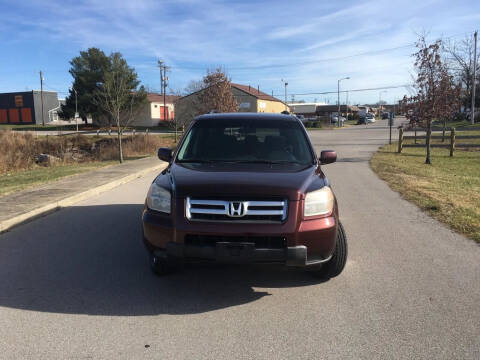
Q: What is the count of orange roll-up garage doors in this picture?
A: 3